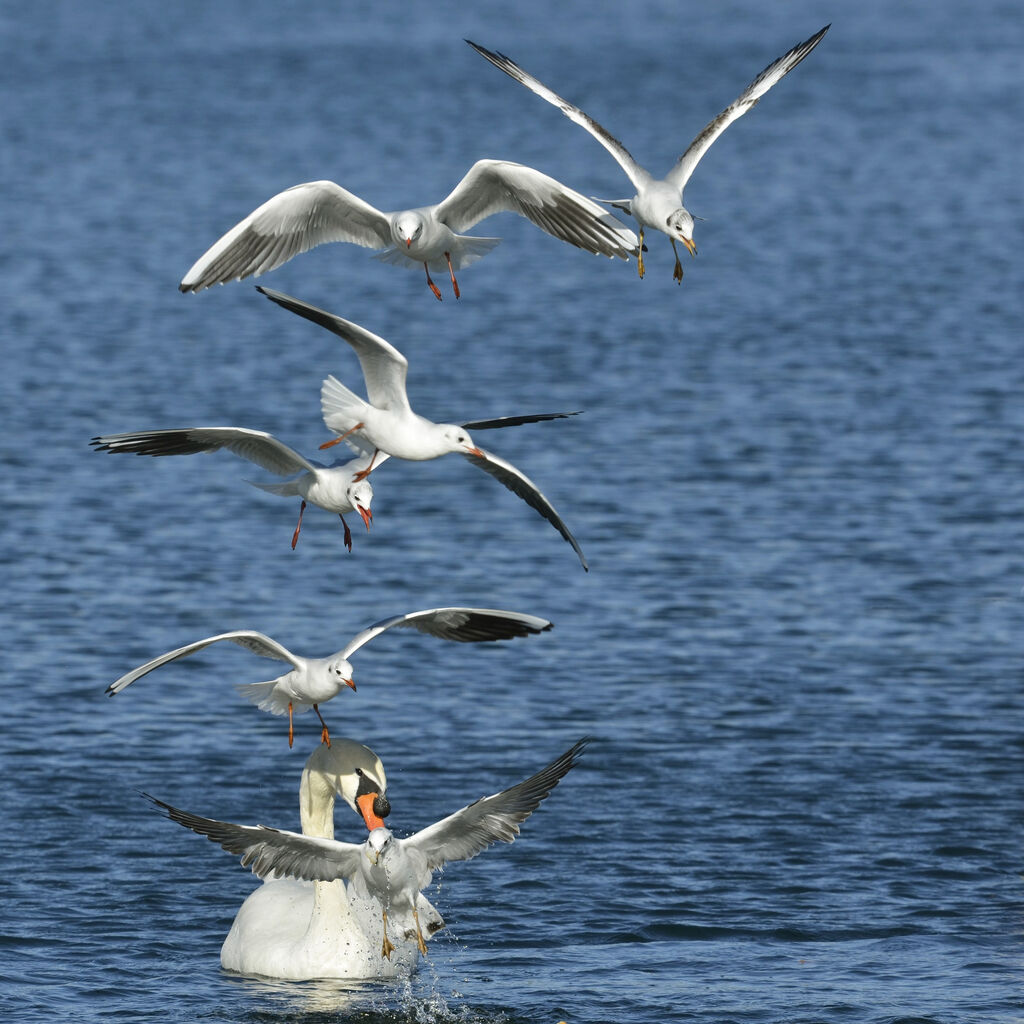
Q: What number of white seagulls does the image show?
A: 6